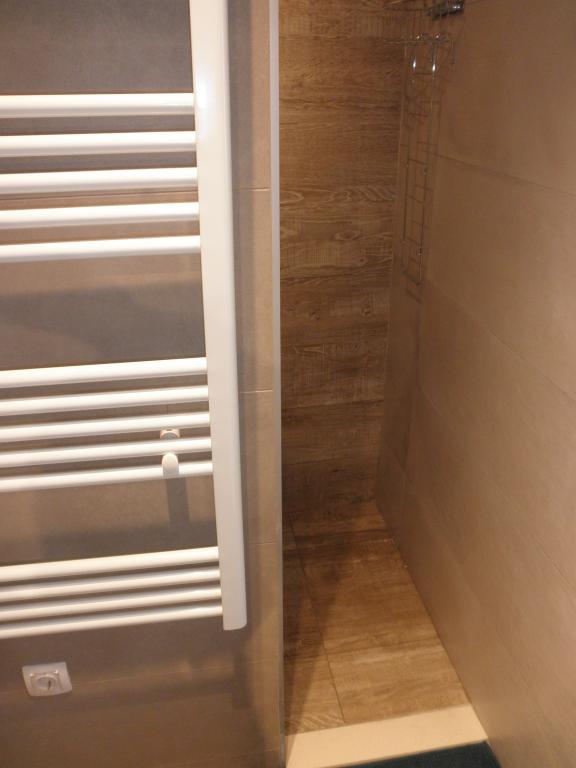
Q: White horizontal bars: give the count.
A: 14